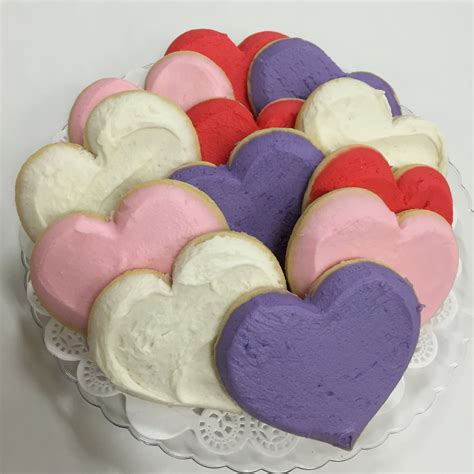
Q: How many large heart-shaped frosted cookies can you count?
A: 12